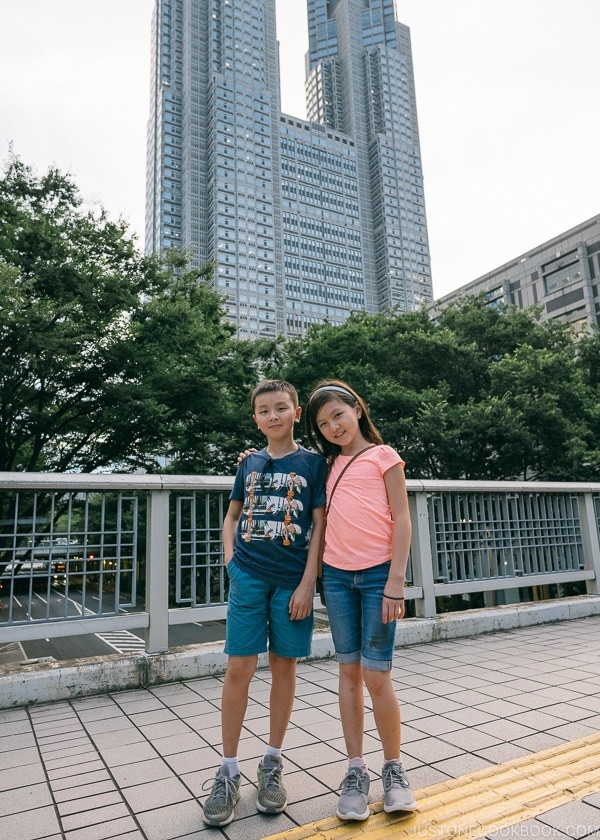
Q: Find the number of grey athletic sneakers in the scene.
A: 4